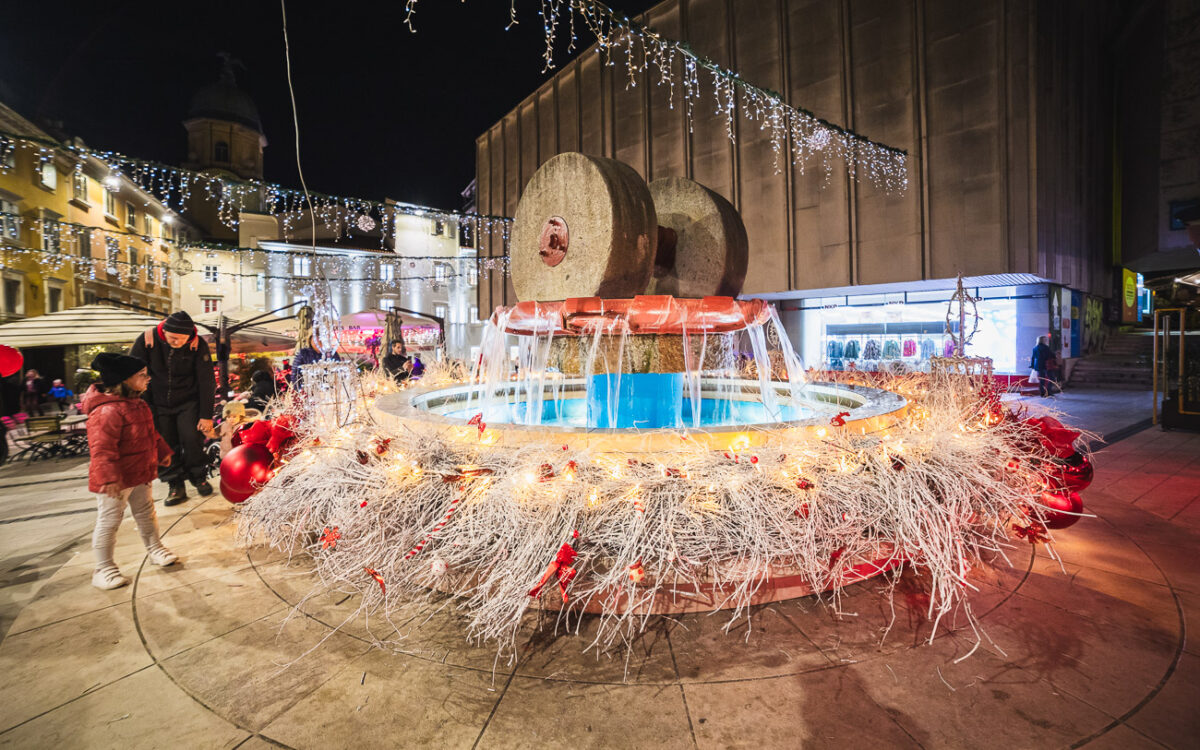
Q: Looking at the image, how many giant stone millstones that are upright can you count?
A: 2